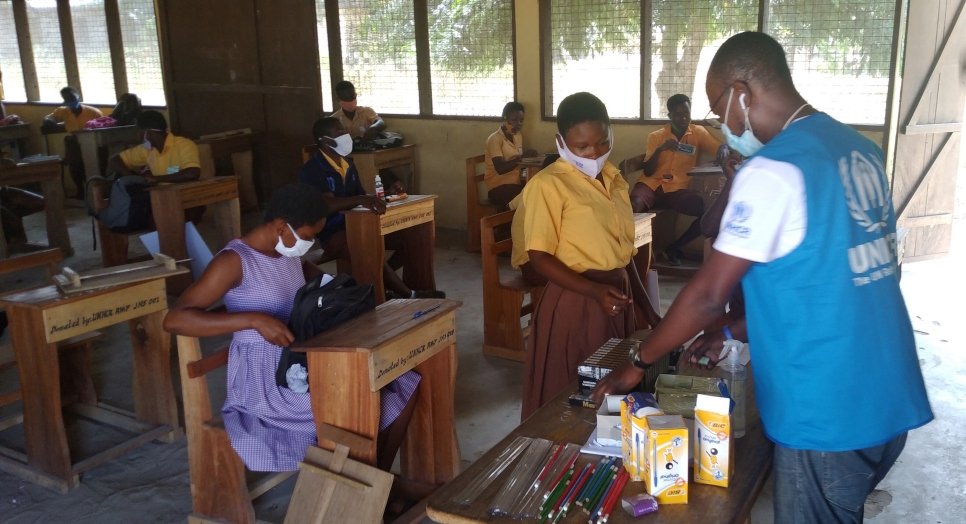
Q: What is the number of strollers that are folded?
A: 0